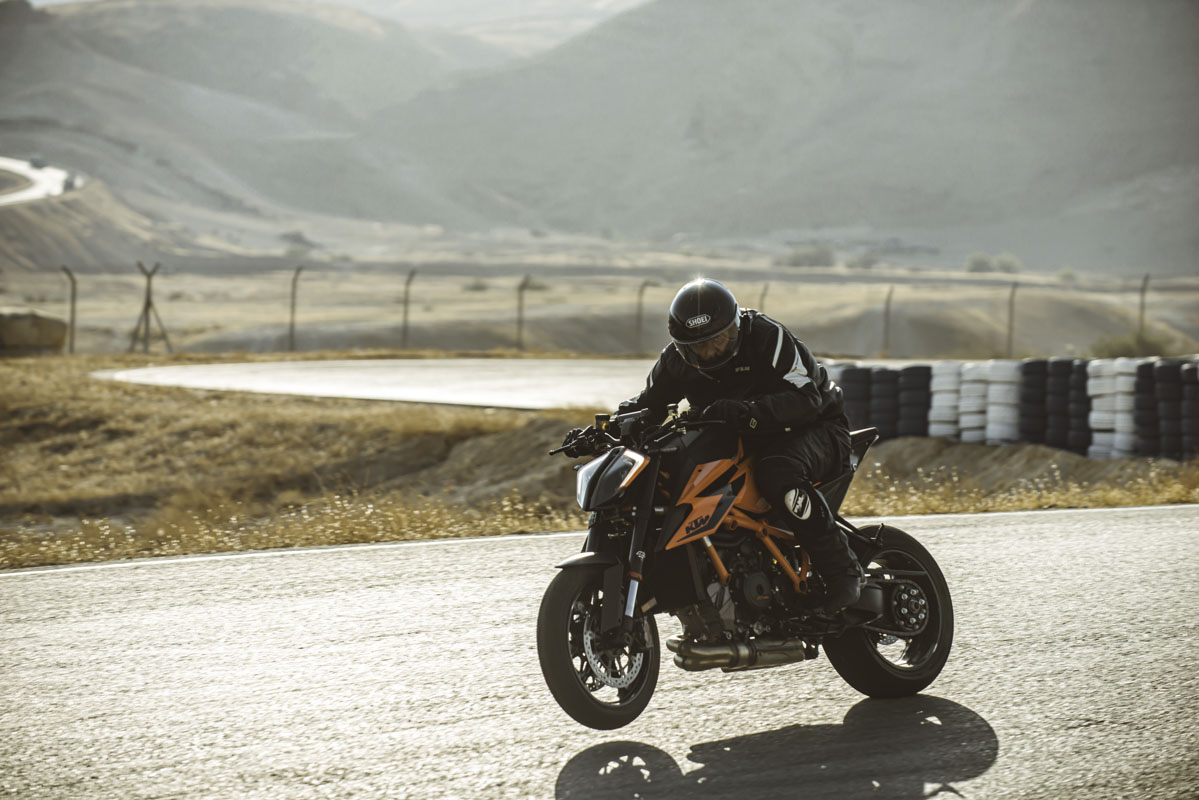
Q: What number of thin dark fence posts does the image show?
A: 10